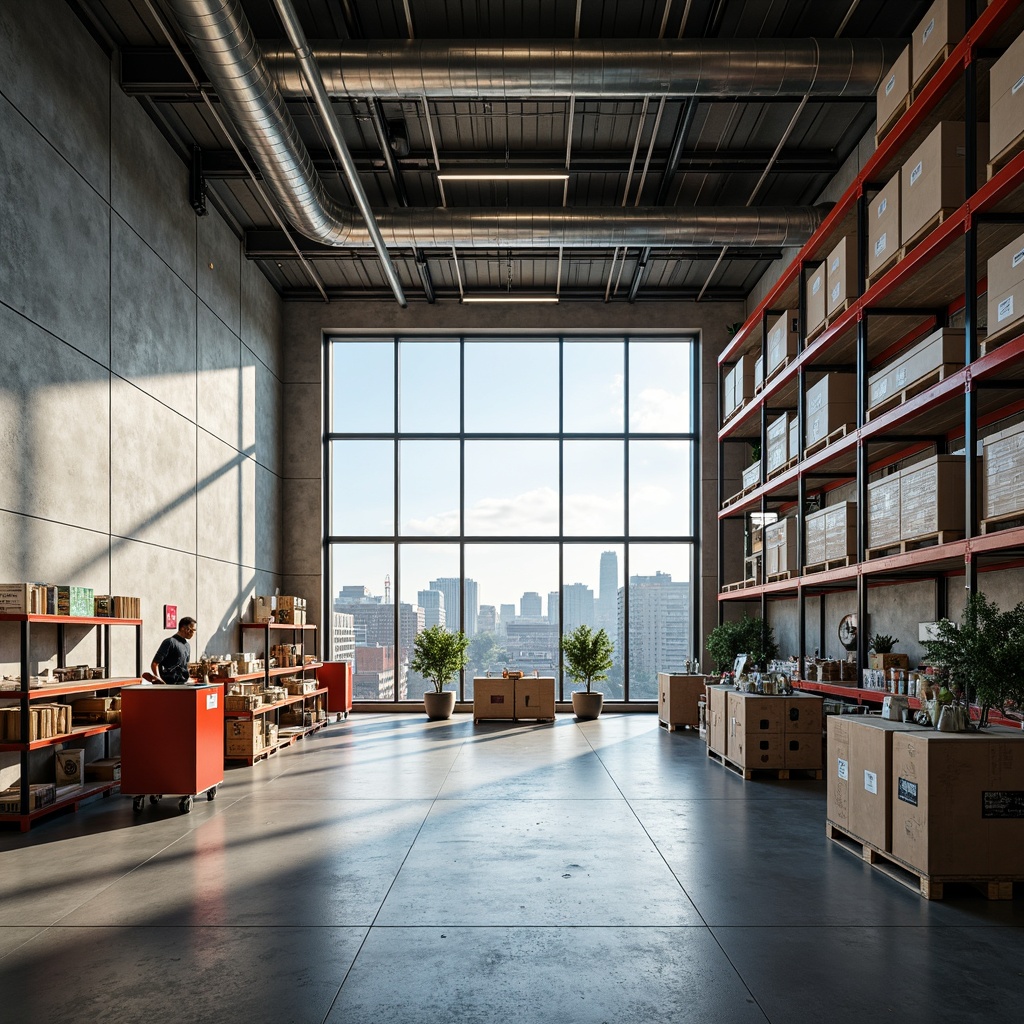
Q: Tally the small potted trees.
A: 2